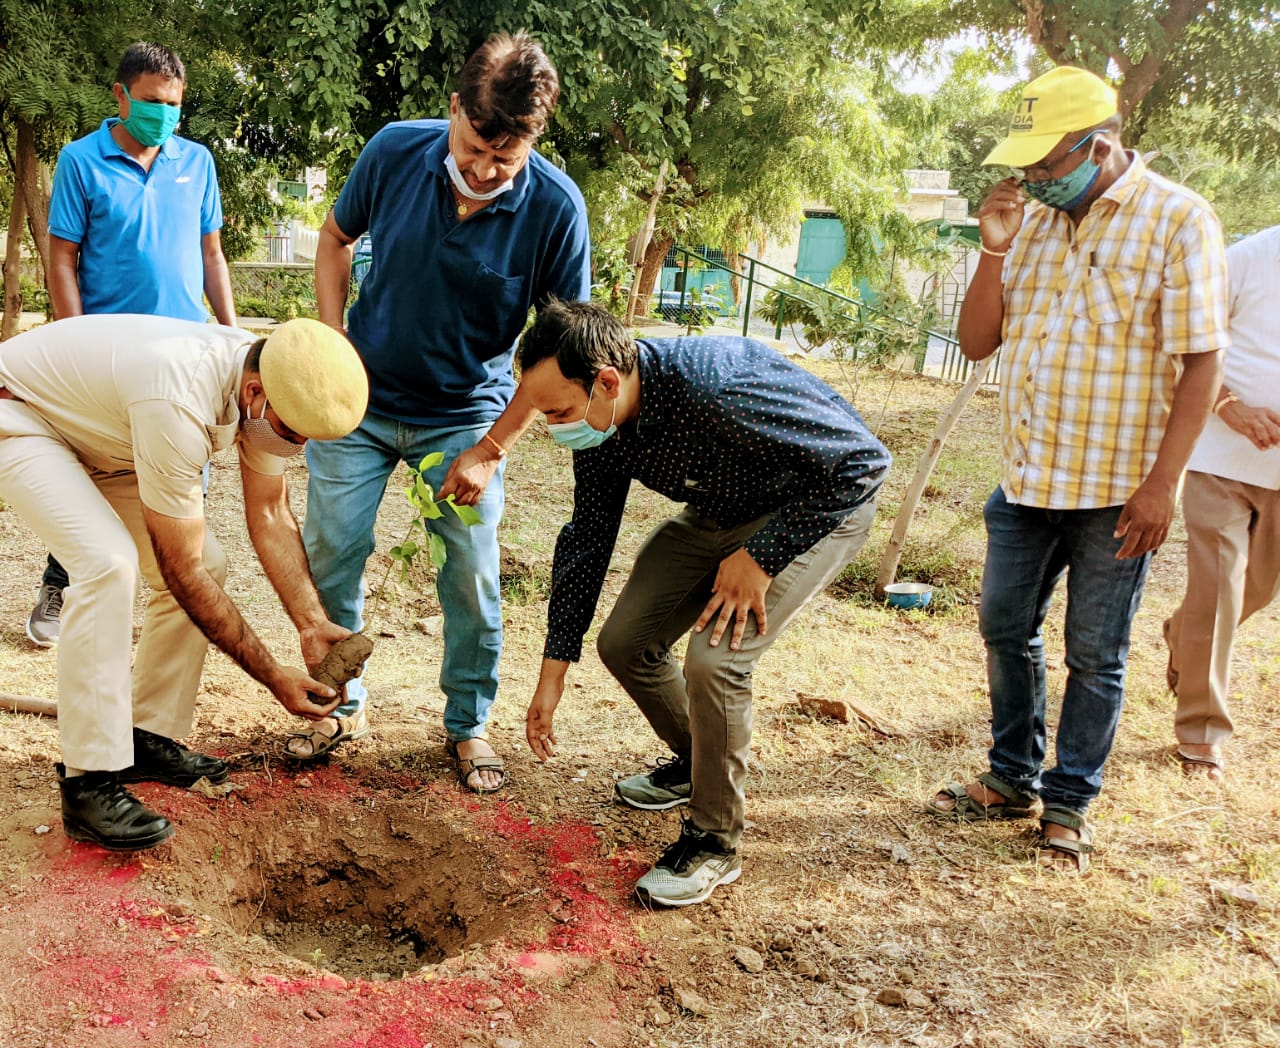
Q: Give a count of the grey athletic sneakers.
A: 3